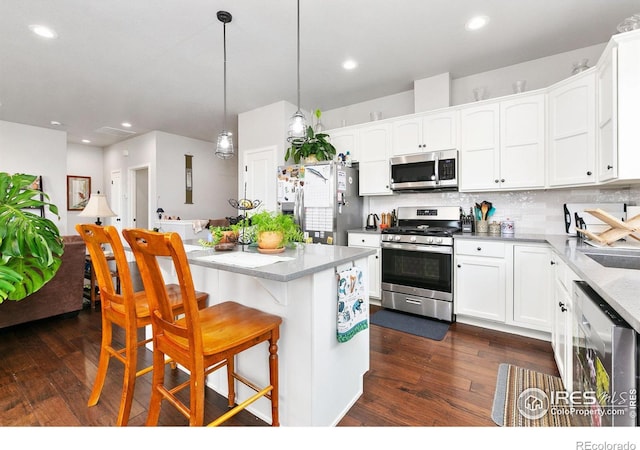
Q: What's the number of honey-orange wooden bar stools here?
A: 2